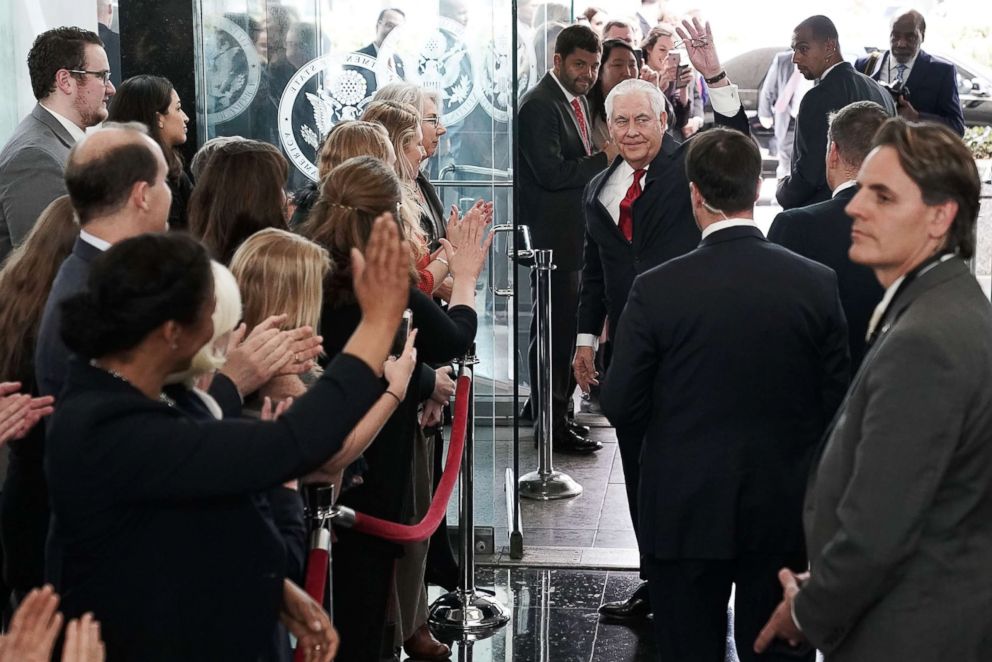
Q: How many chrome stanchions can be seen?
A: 3